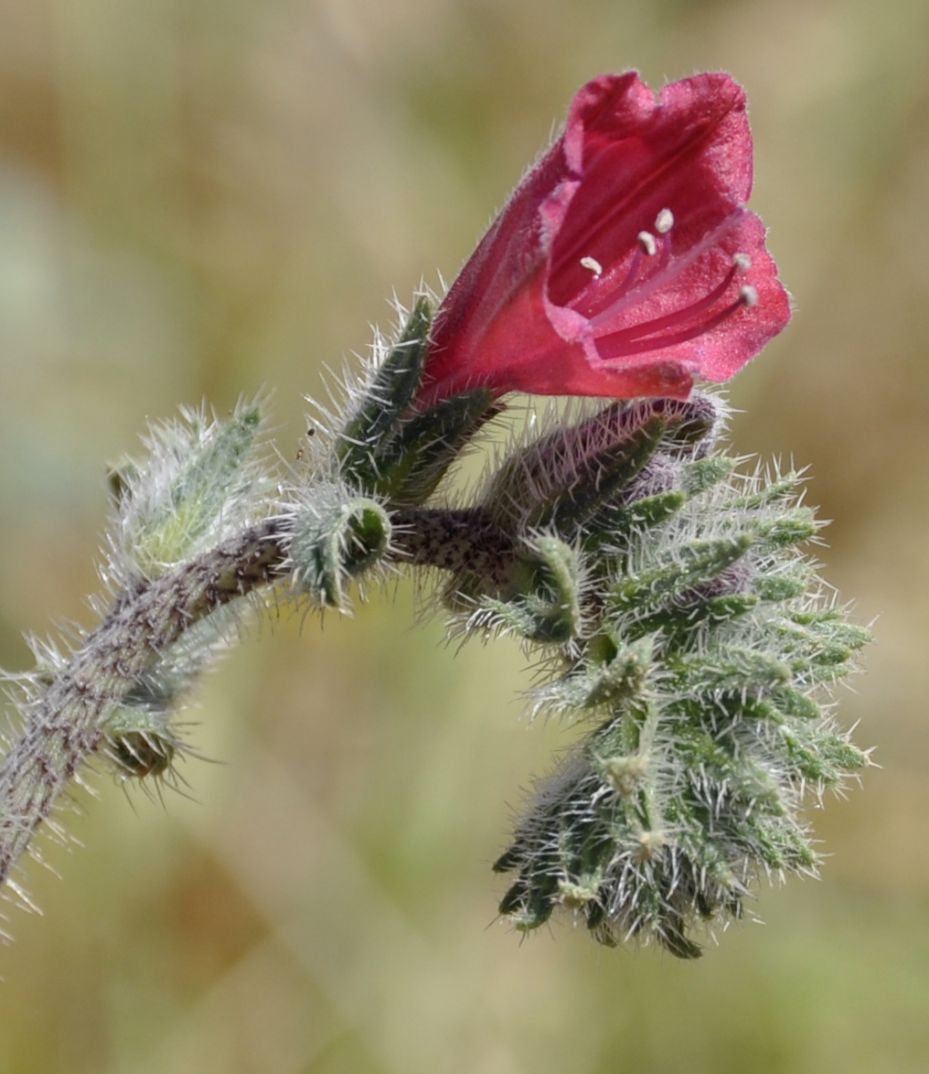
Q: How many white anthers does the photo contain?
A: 5